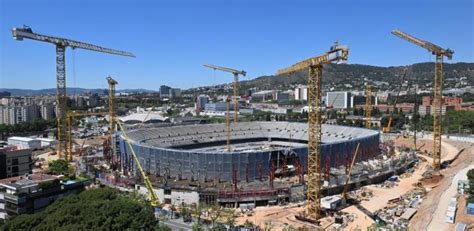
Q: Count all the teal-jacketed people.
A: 0